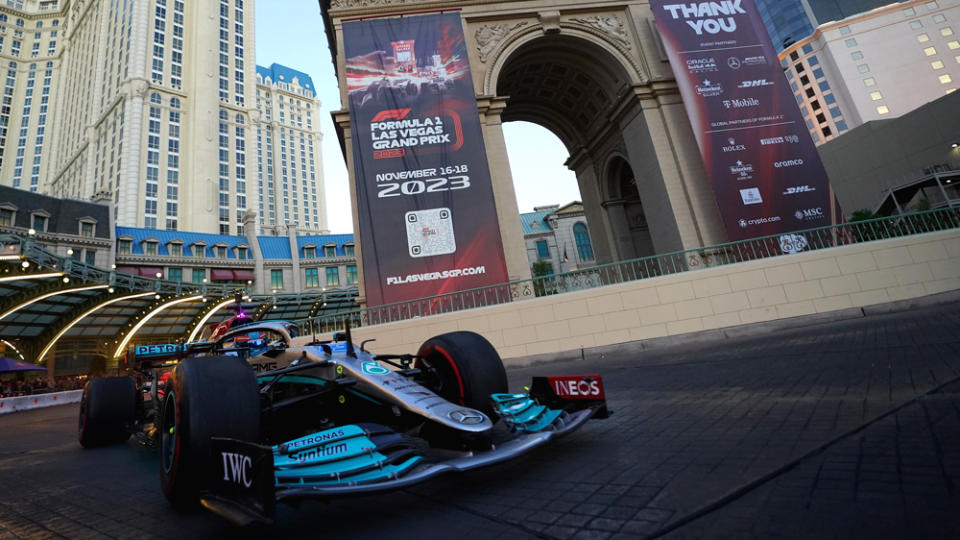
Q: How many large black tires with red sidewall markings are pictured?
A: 3